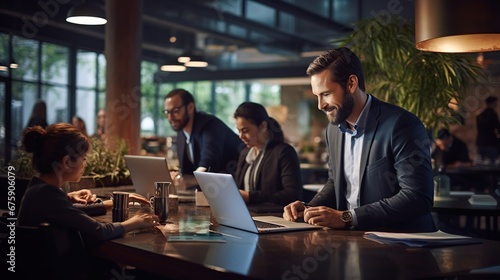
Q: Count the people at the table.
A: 4